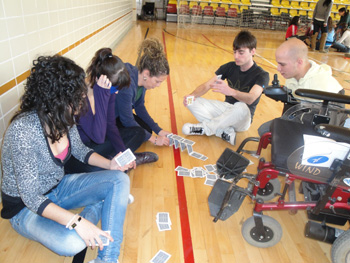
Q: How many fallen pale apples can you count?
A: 0